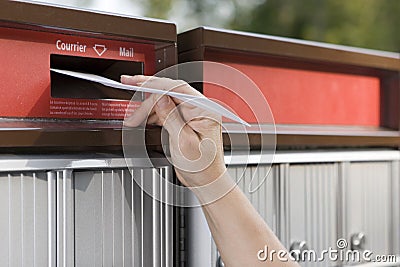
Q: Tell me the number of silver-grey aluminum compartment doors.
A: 5